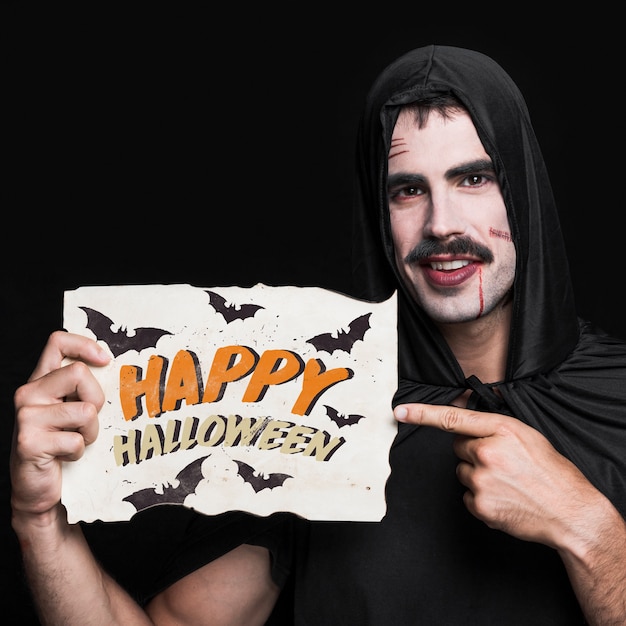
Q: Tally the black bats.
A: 6